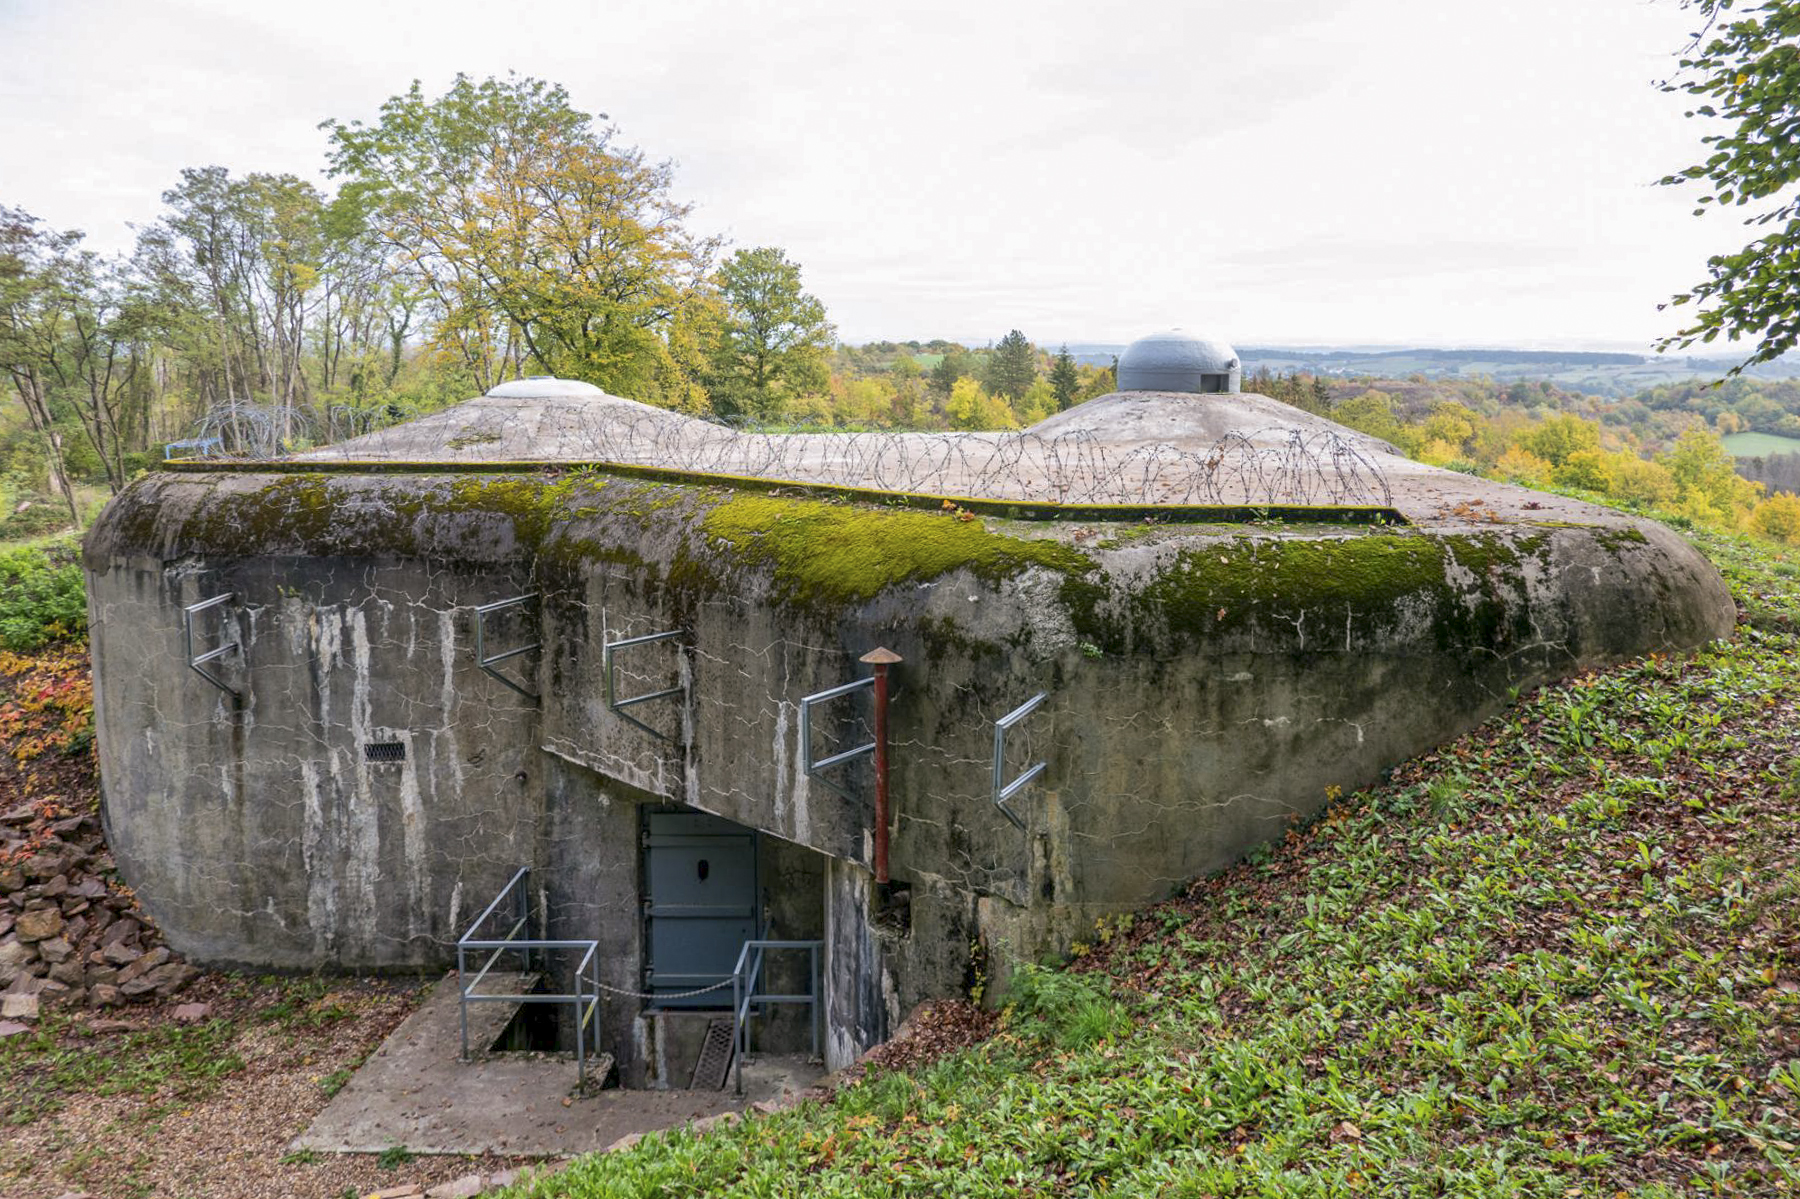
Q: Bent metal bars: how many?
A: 5